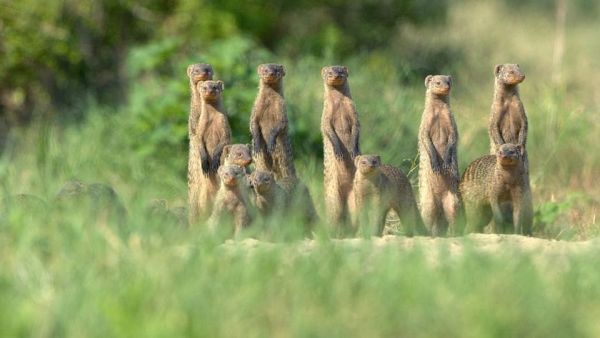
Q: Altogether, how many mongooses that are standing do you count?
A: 6